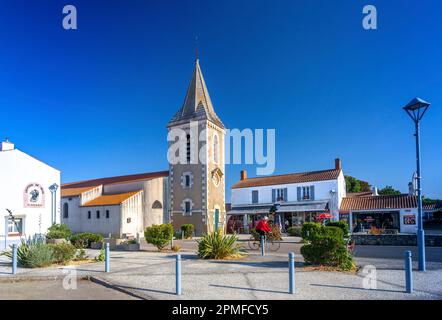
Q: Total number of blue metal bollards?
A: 6